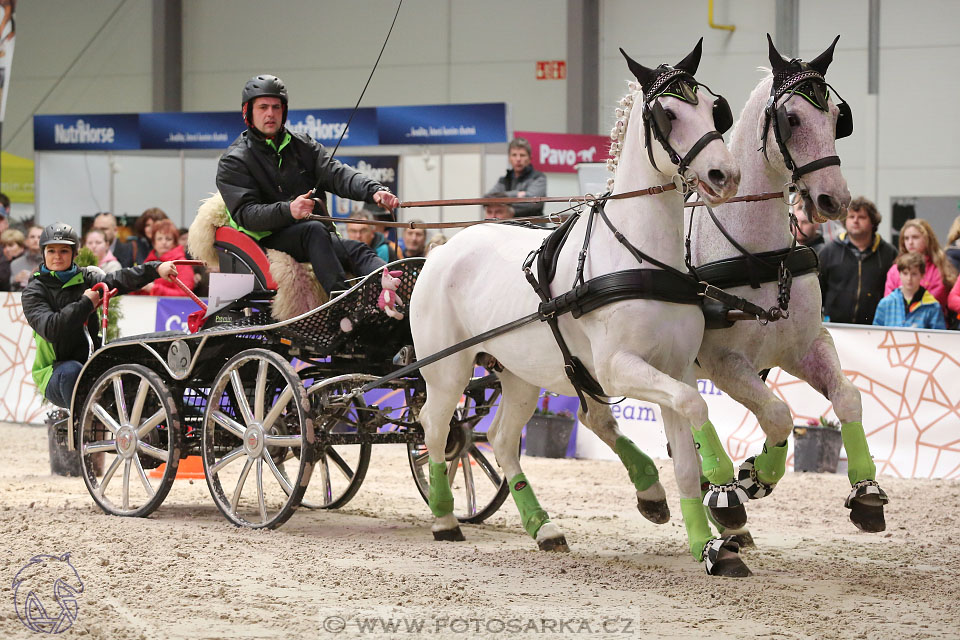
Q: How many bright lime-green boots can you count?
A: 8